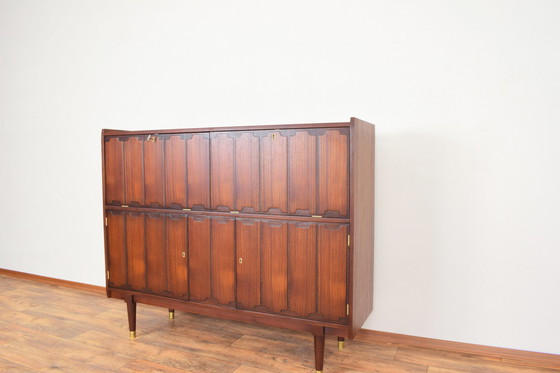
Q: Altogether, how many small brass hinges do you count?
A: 8